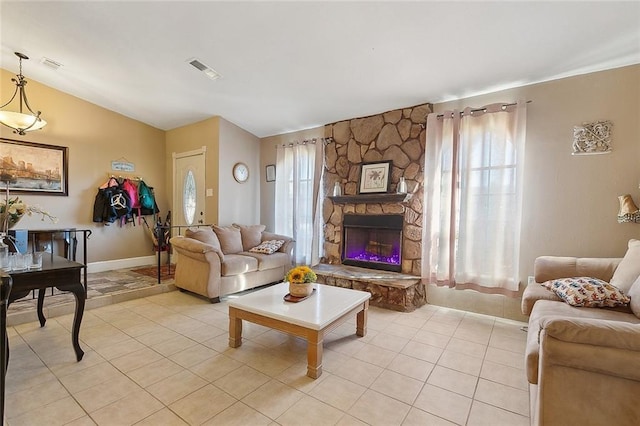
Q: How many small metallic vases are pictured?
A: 2